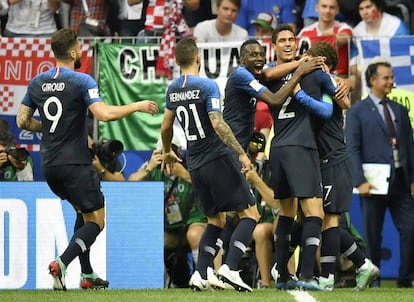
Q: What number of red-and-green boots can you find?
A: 2